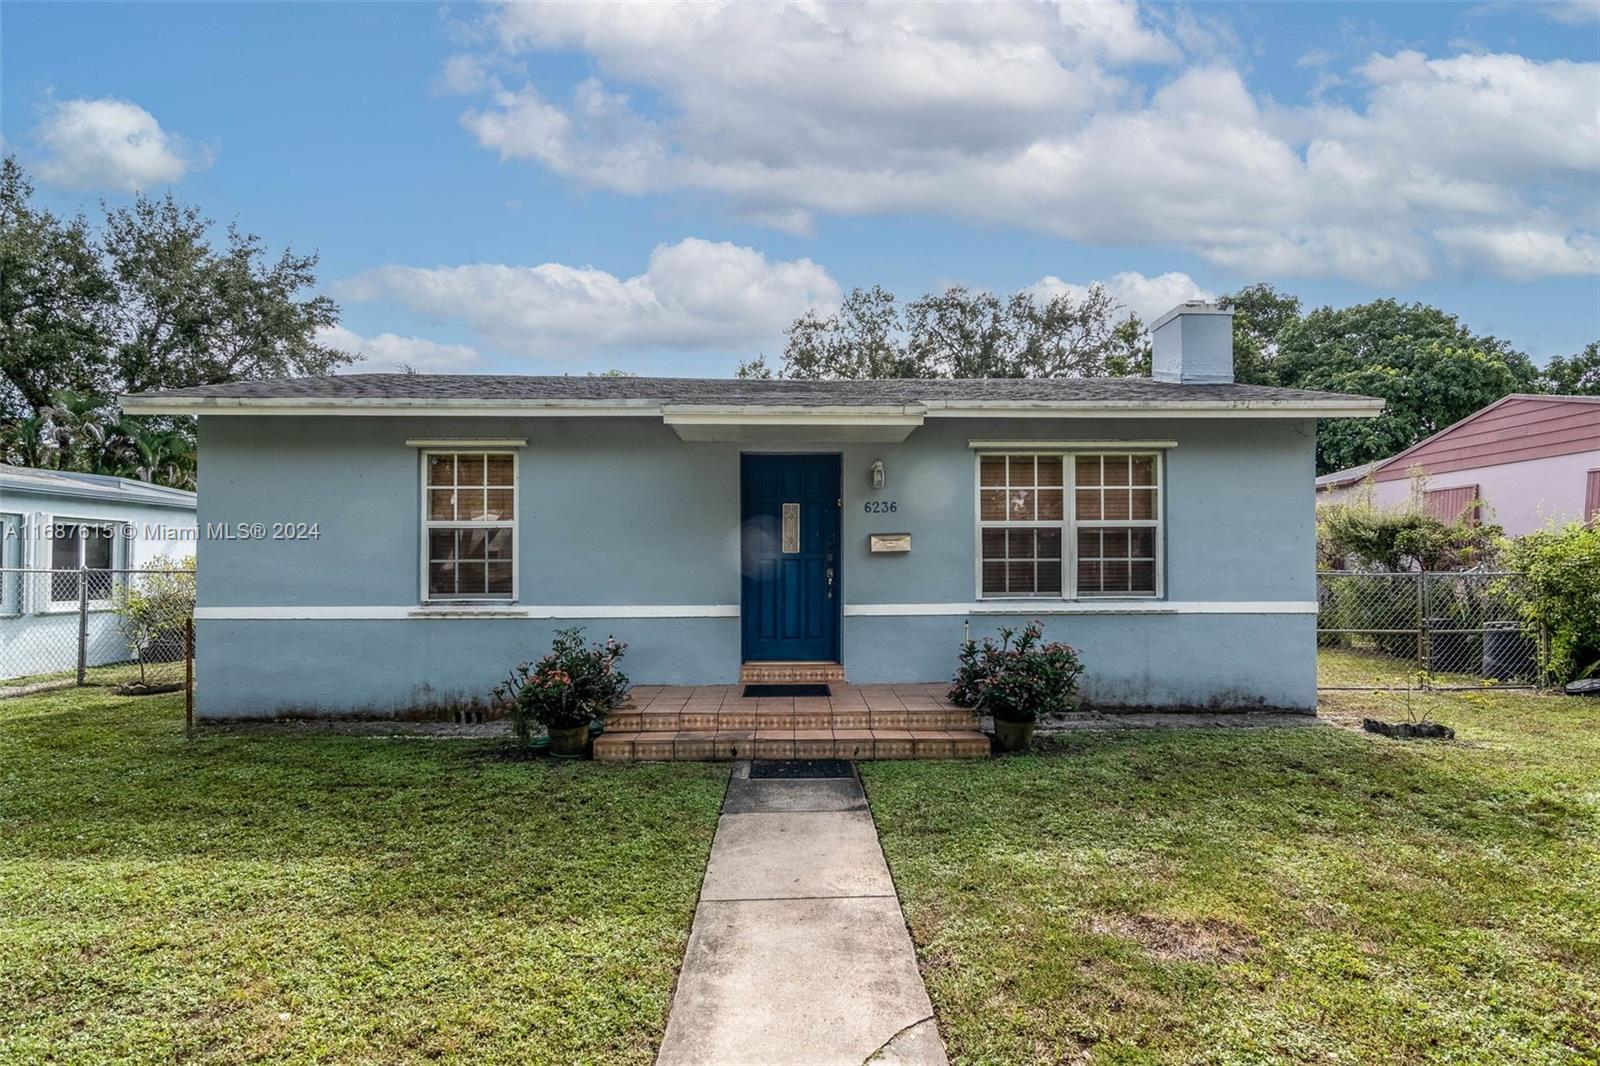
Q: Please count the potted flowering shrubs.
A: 2